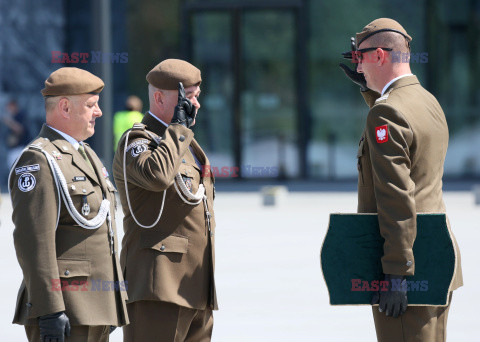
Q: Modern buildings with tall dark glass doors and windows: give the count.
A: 1